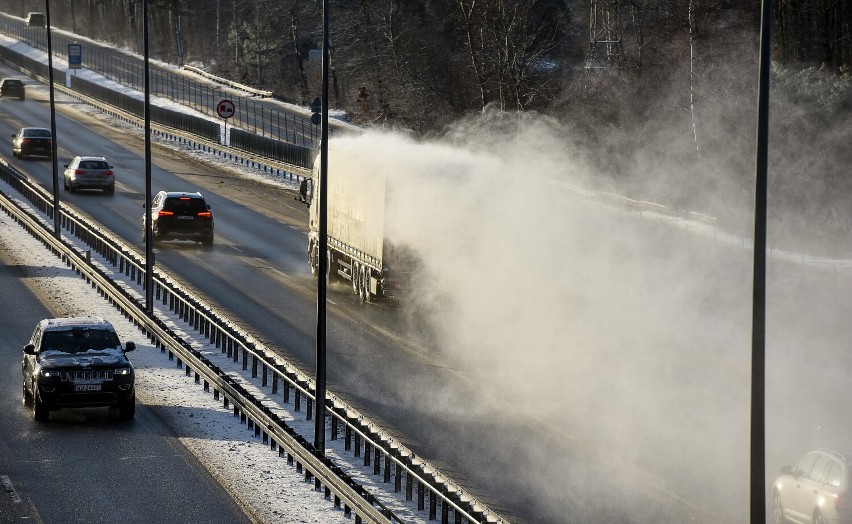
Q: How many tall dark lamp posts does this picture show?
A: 4